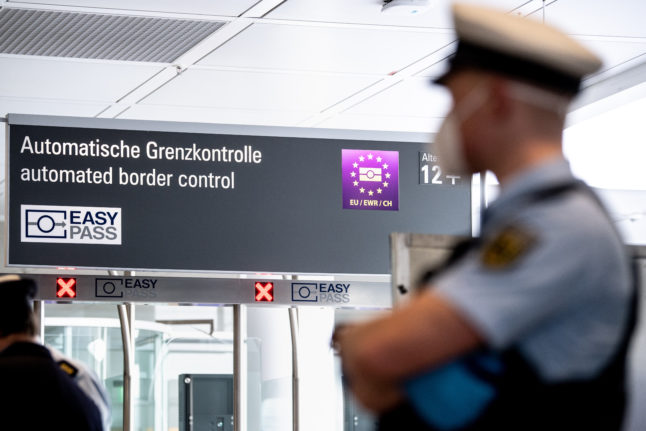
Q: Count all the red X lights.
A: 2